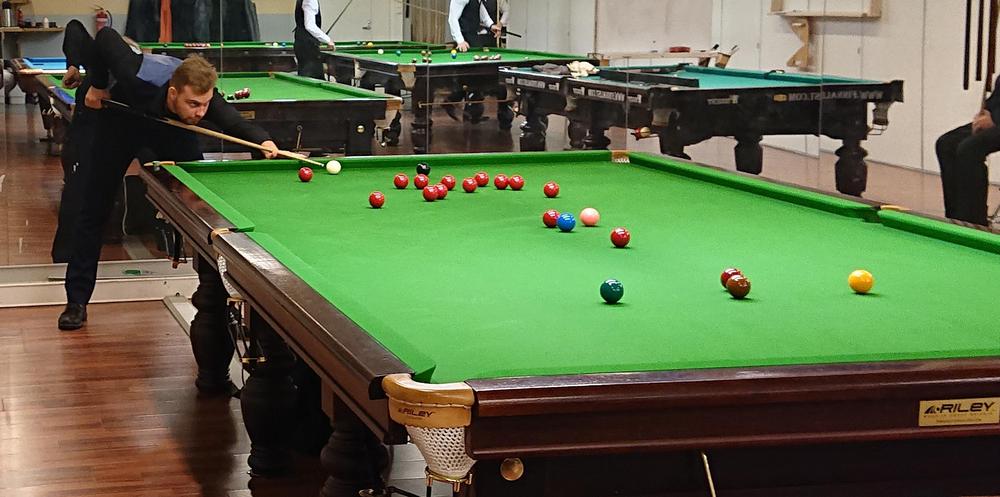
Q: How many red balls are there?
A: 15